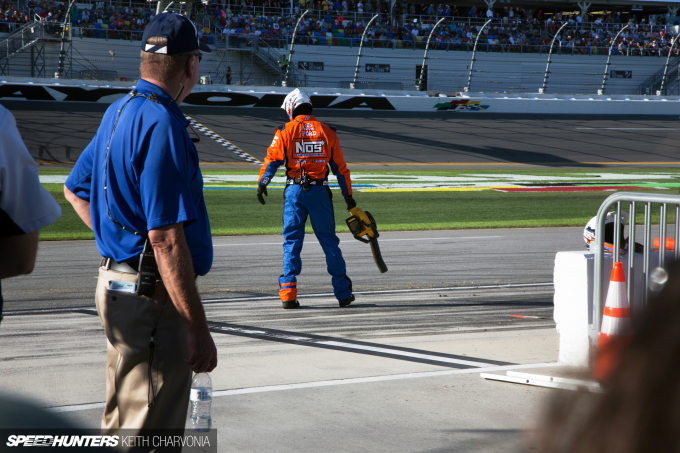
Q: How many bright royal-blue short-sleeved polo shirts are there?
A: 1